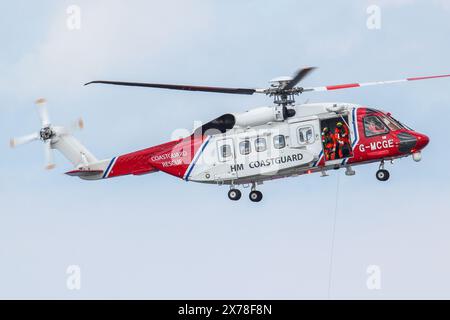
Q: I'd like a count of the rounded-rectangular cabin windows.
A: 5